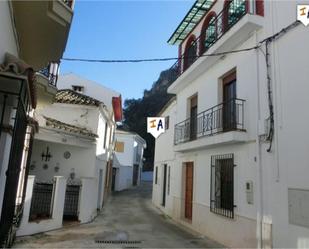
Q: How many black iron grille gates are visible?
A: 2